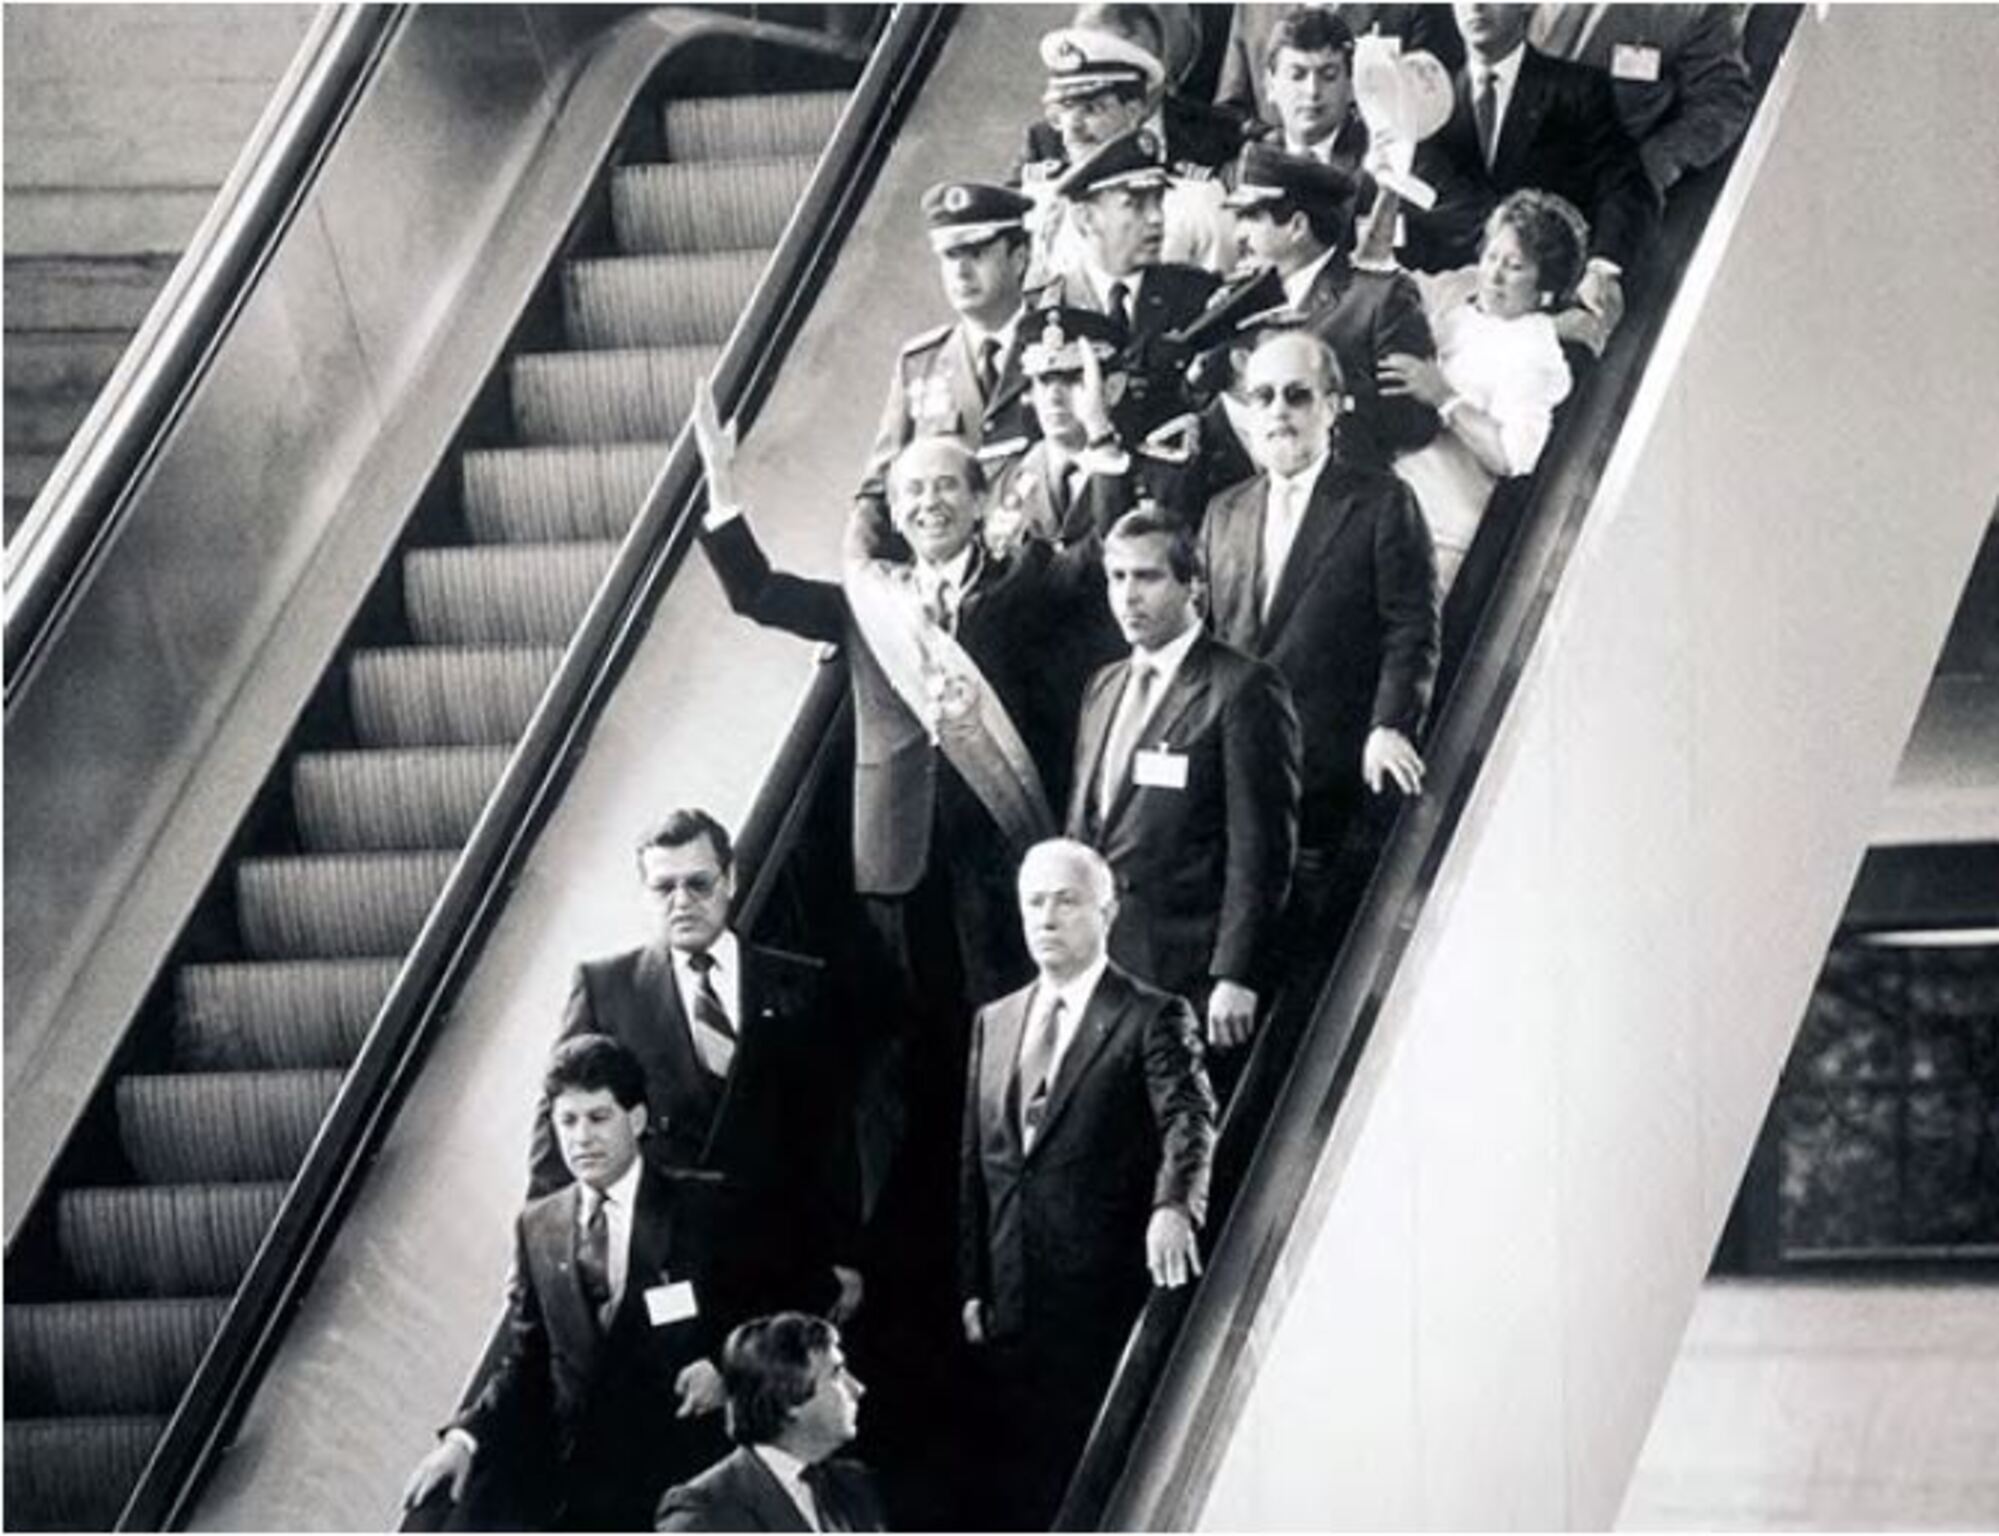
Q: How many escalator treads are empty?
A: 14